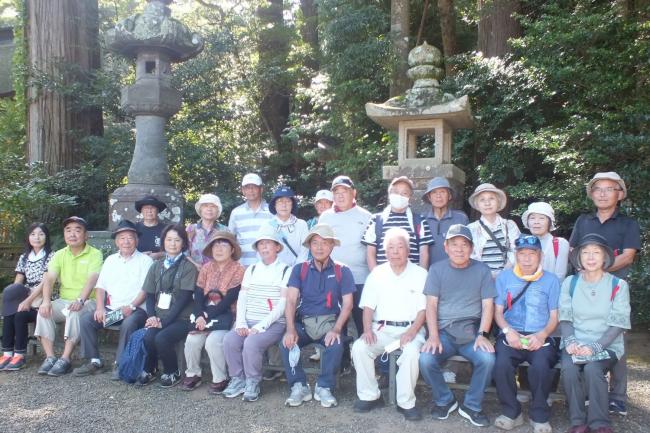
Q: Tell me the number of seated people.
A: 11